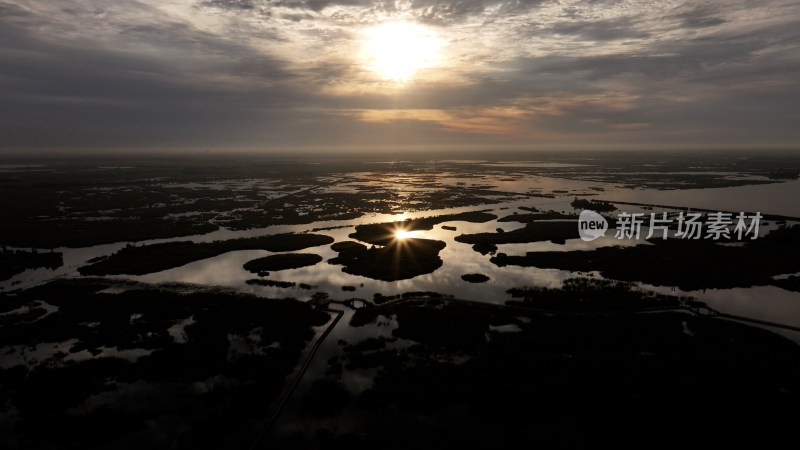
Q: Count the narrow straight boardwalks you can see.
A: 1